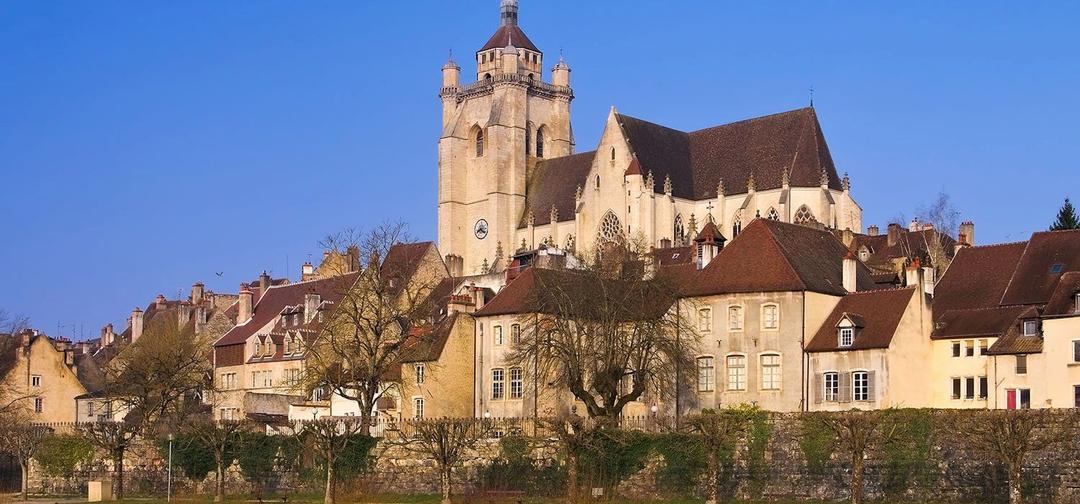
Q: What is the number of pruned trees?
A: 9